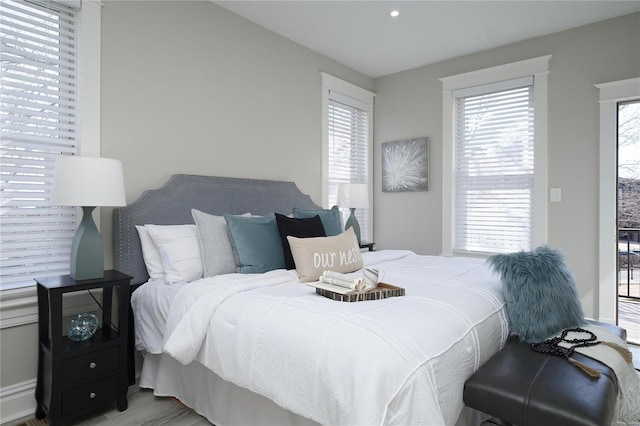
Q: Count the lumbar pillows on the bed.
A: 1